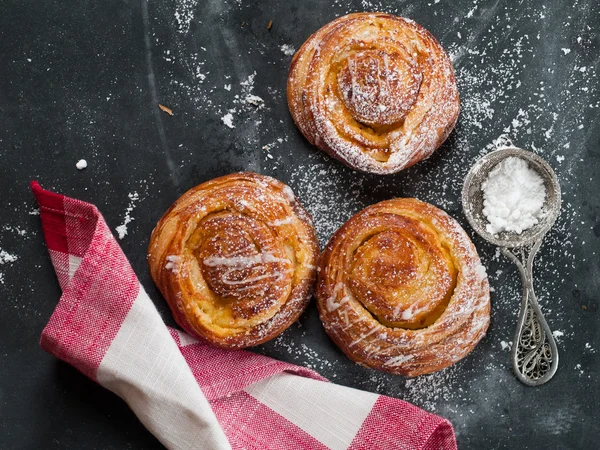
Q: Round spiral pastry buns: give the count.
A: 3